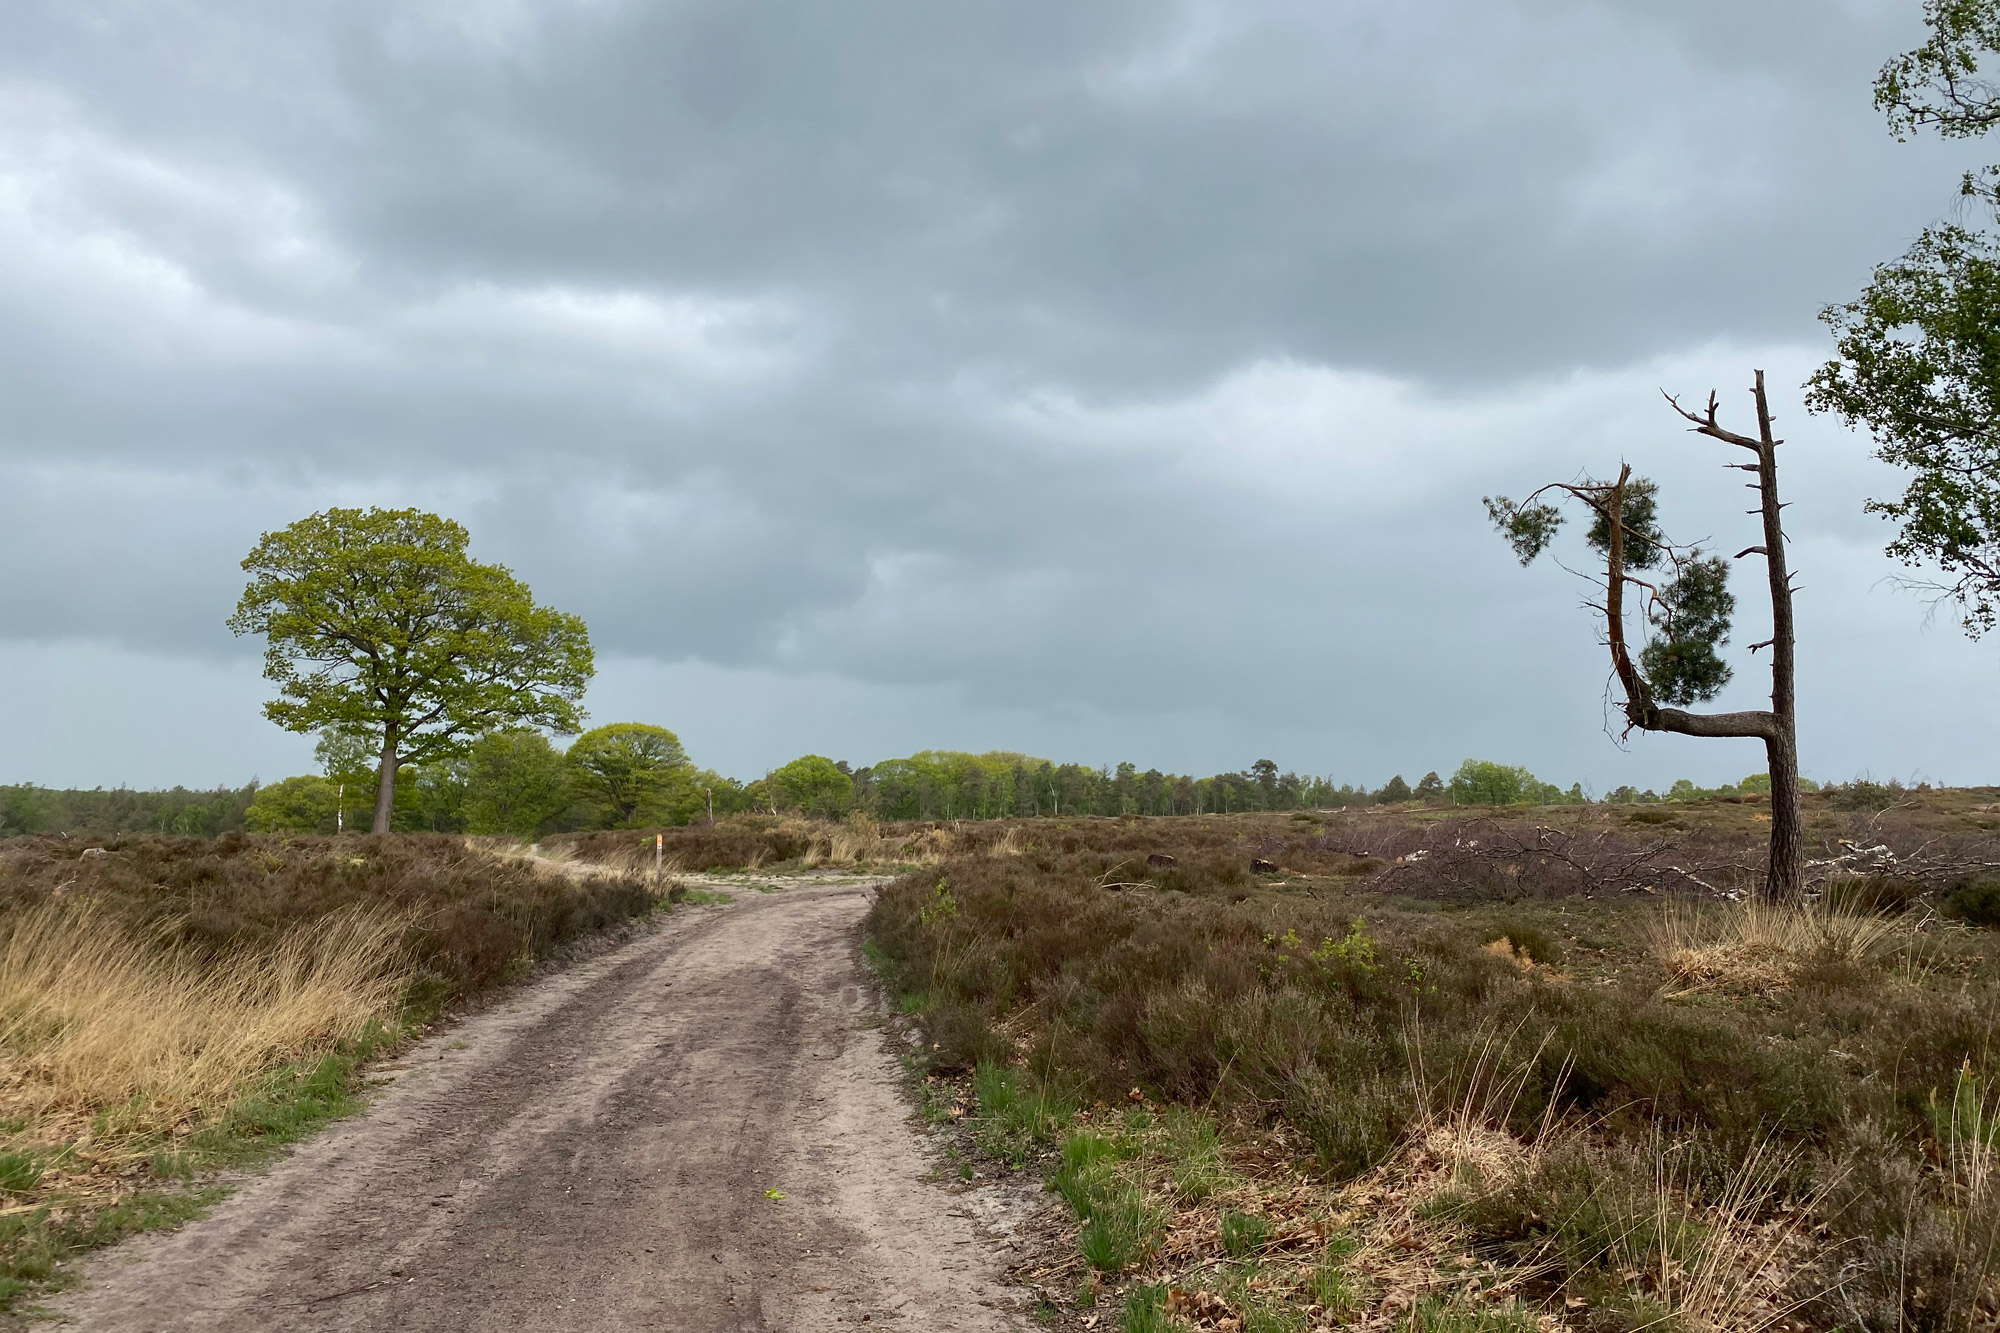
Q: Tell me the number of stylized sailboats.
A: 0